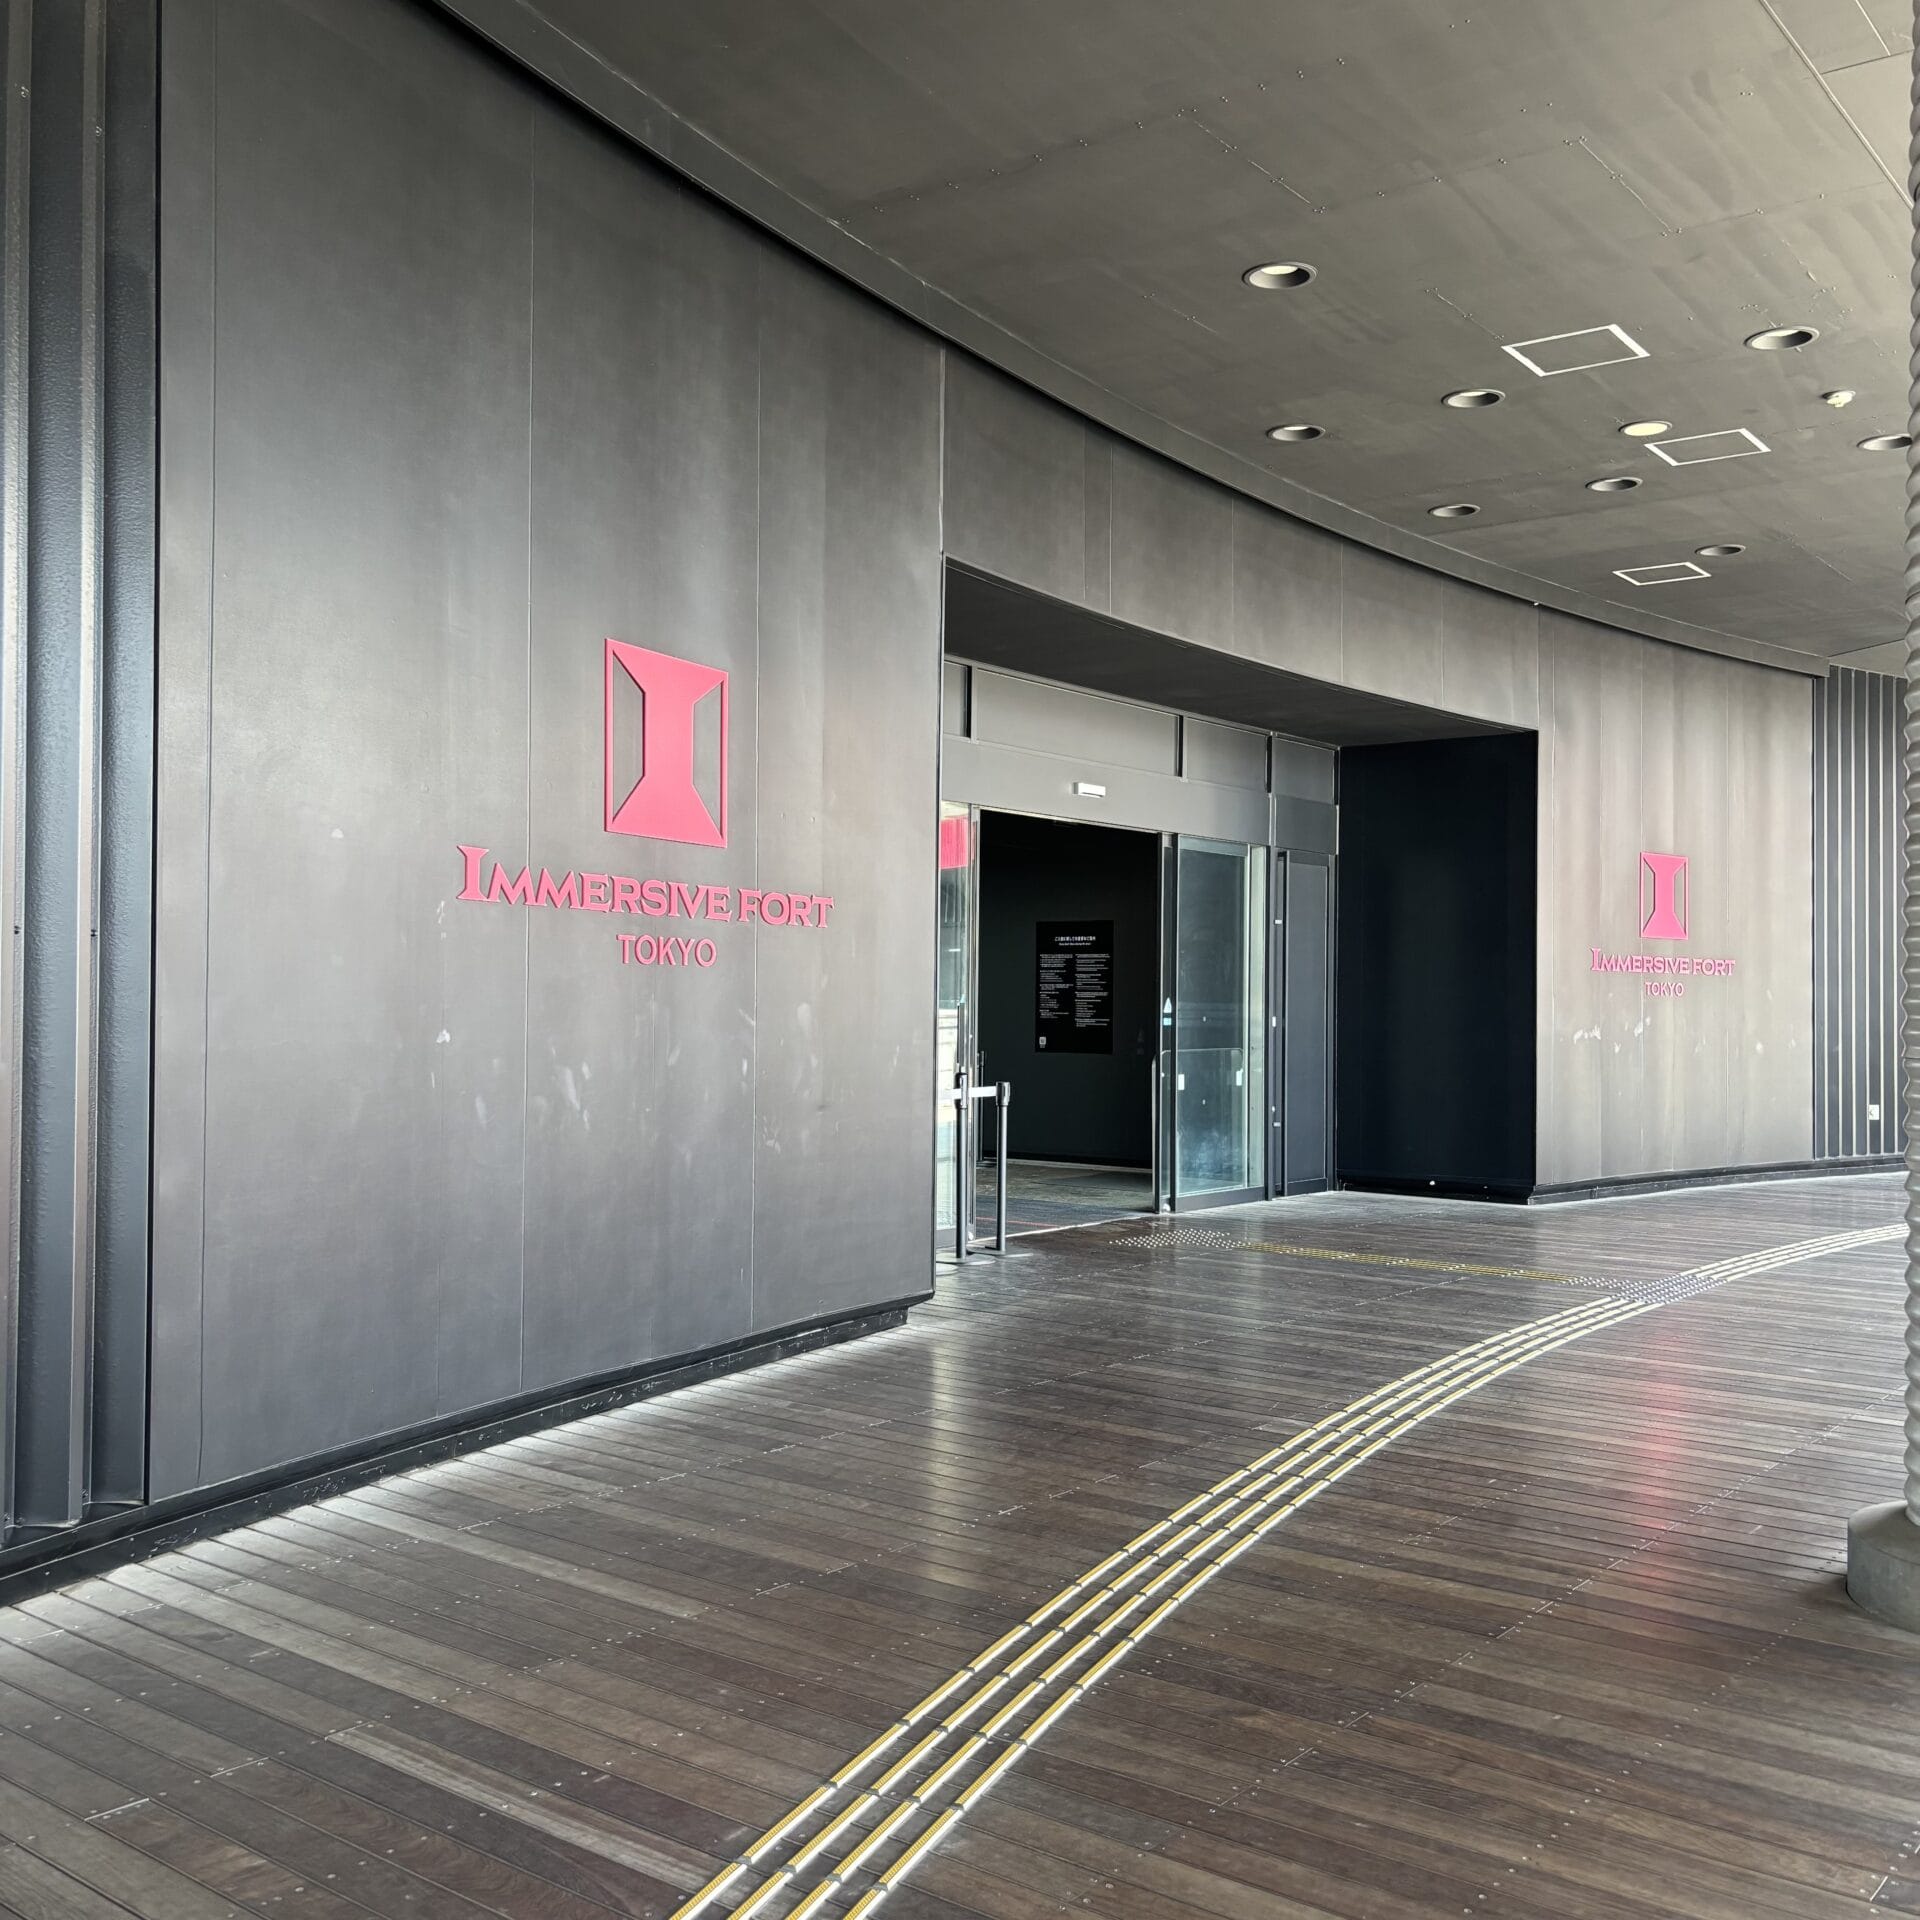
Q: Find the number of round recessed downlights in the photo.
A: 9